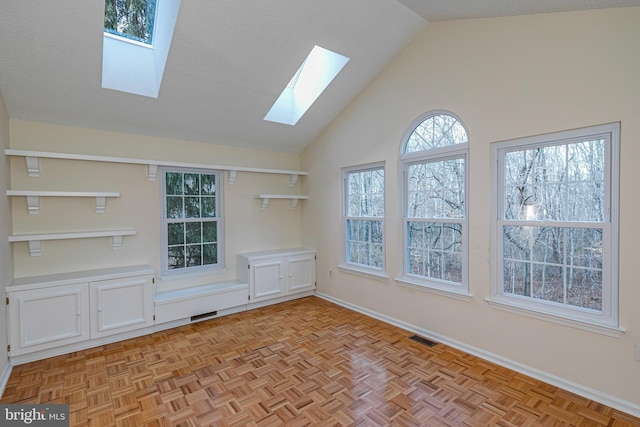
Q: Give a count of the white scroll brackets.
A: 10